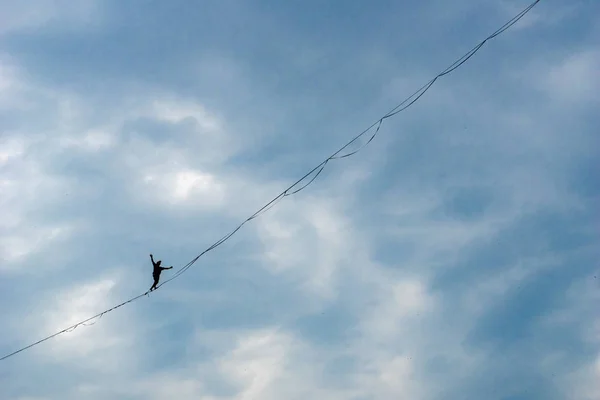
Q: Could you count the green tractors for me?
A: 0